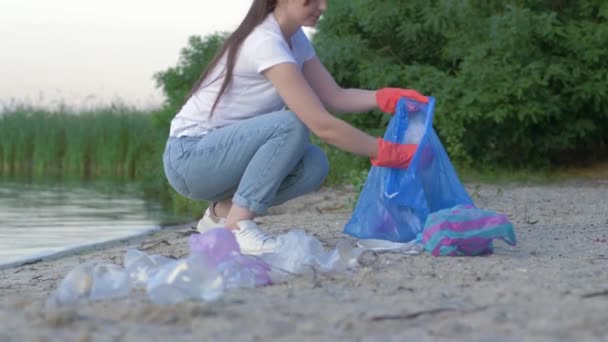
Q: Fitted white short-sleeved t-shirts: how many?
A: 1